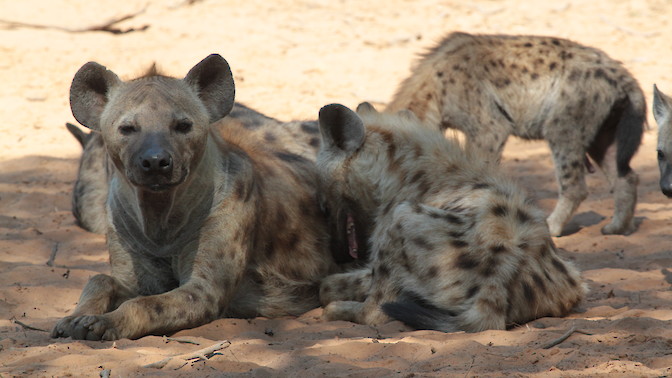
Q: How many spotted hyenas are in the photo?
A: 5